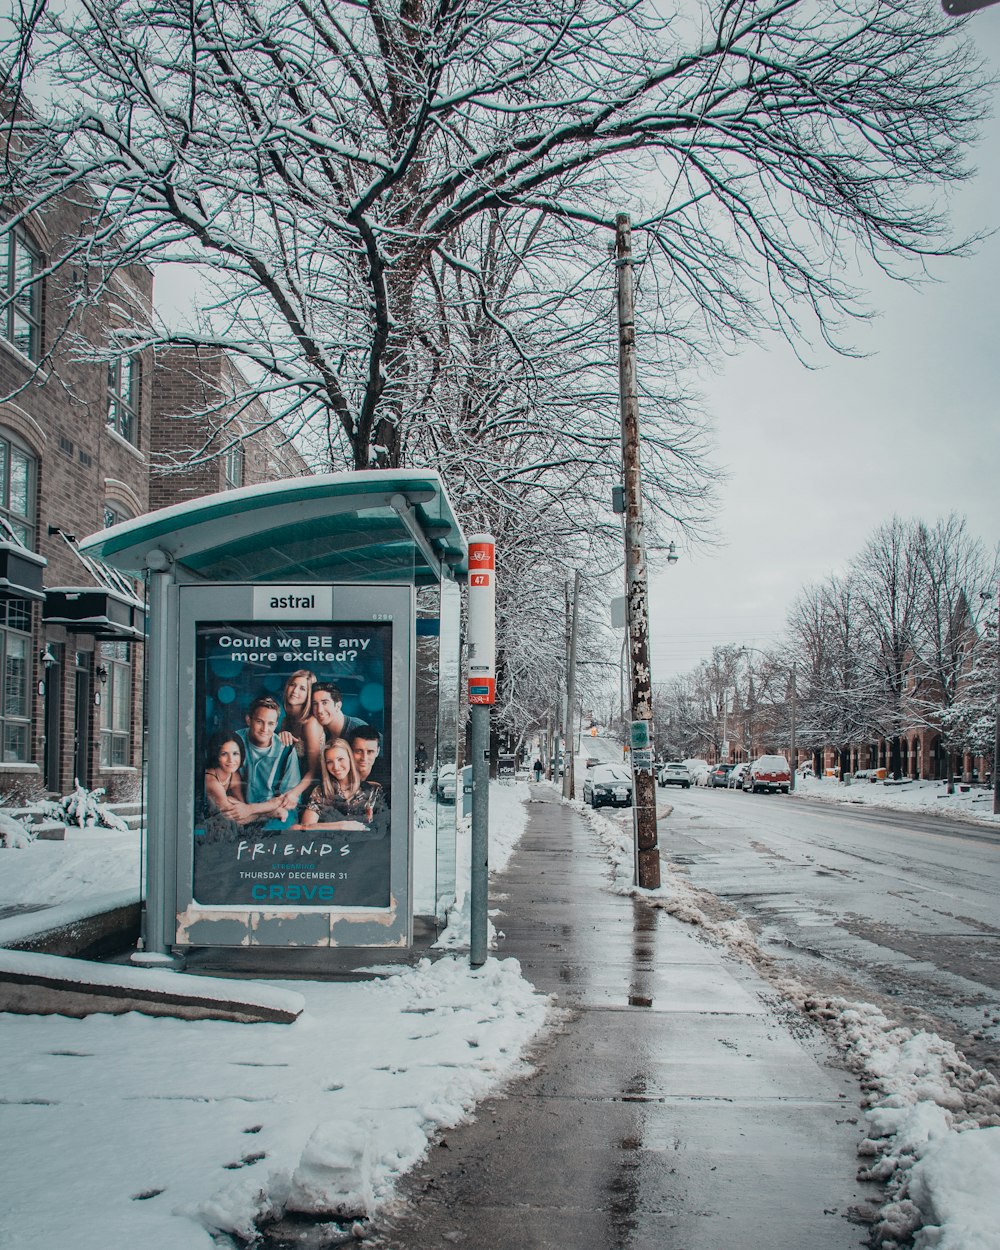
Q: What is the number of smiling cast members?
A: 6